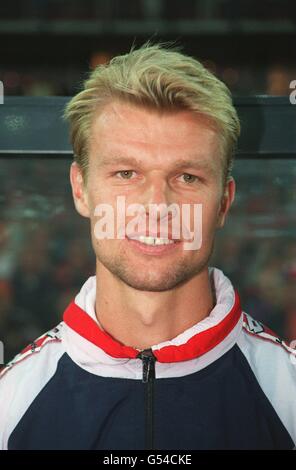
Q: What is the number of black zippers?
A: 1